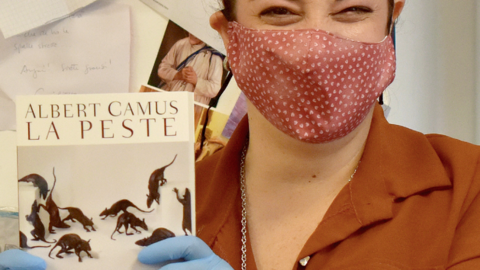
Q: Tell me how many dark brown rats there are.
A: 11